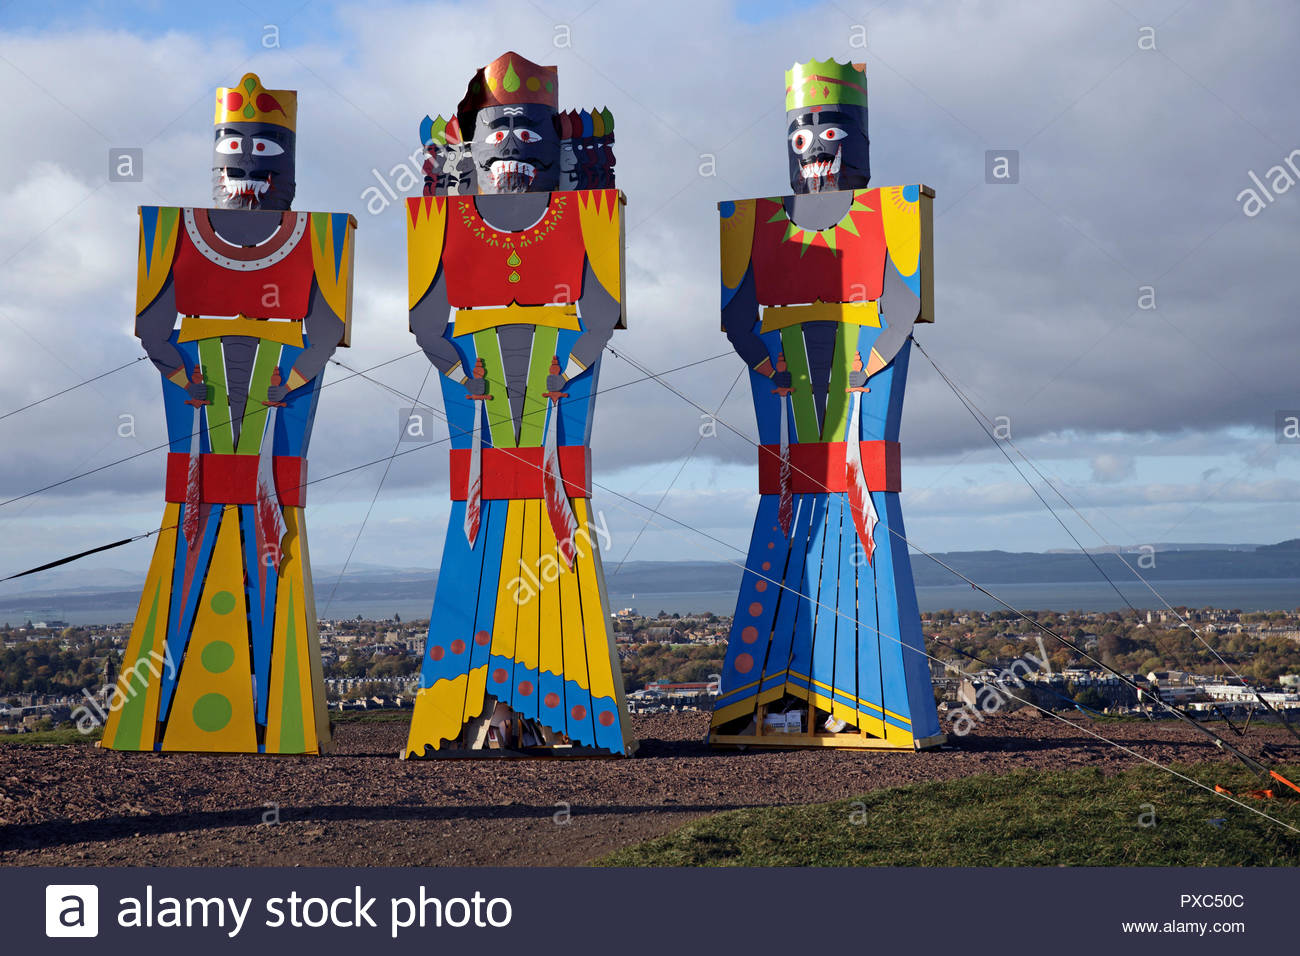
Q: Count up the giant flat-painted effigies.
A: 3